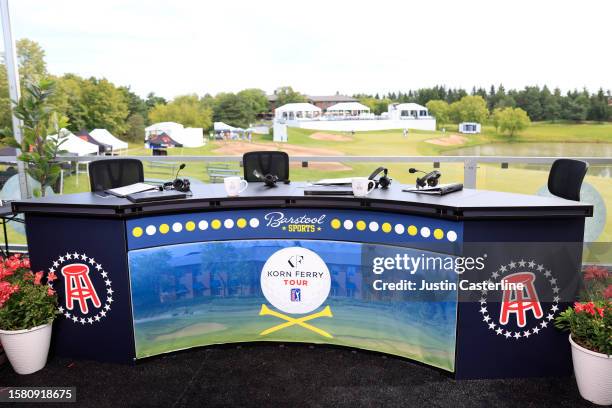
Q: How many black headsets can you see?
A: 4